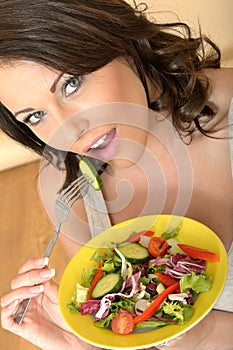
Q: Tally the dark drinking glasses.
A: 0